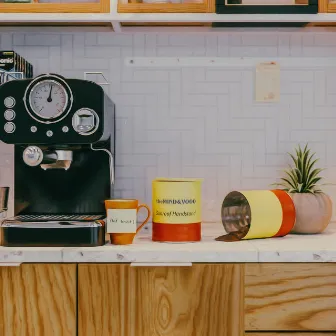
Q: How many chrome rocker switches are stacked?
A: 3